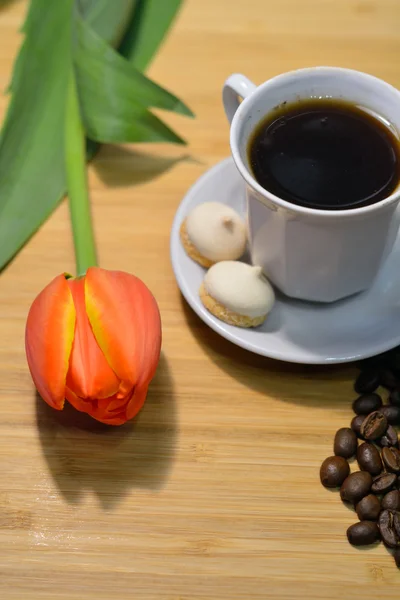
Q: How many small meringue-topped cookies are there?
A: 2